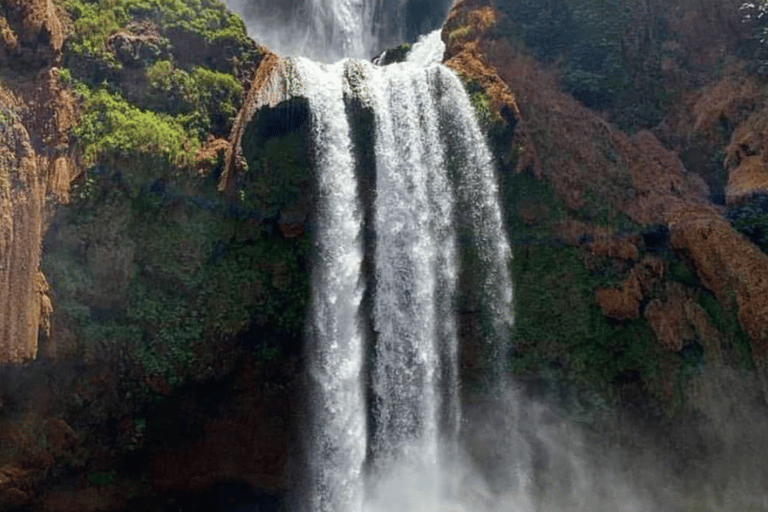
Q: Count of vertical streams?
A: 3